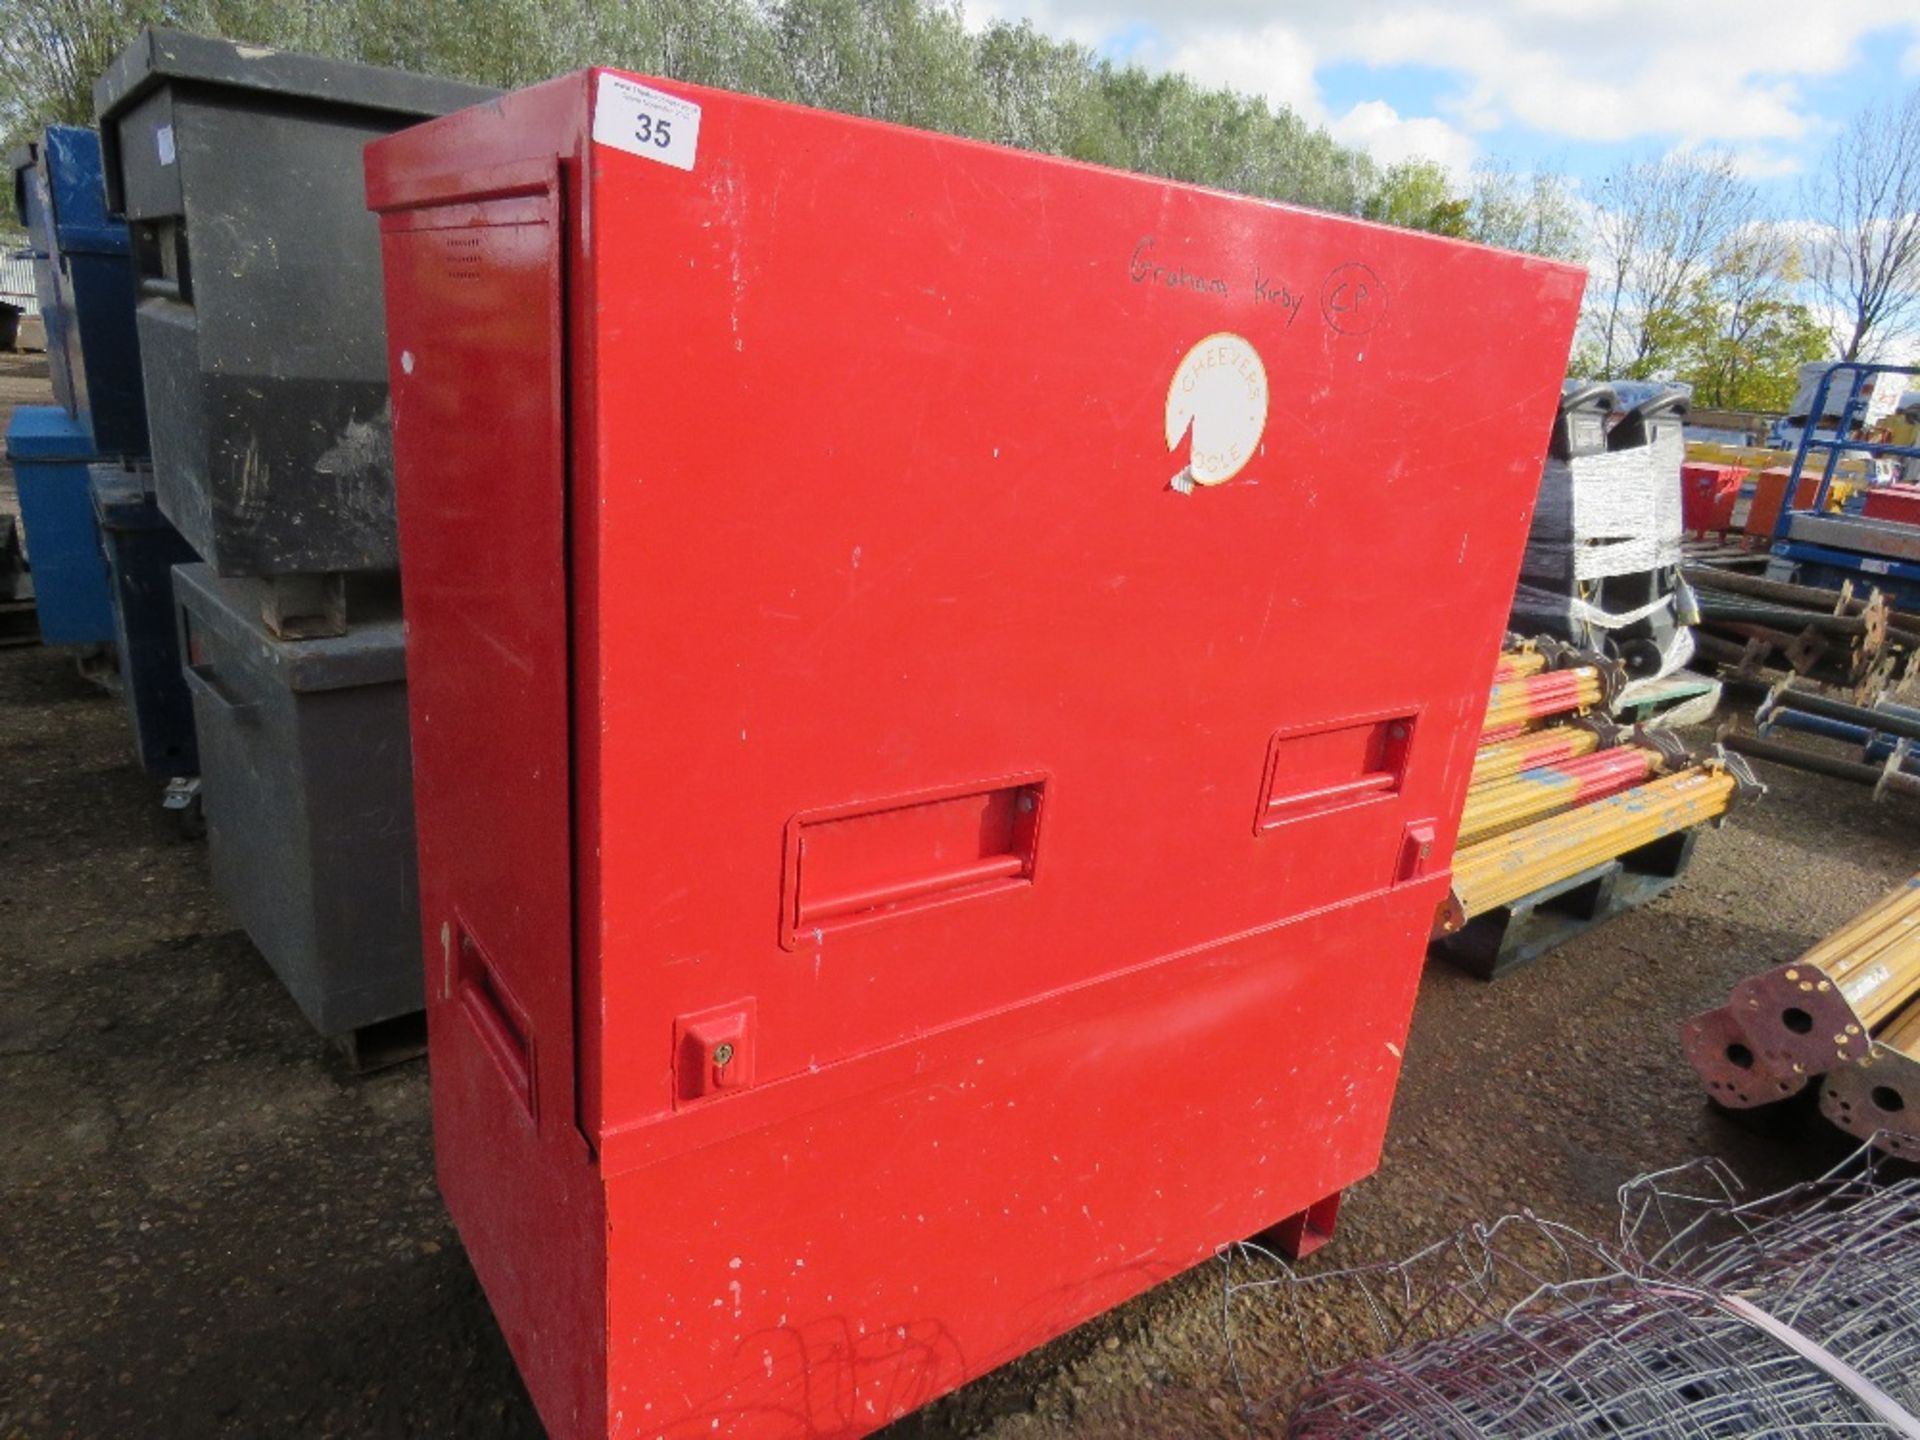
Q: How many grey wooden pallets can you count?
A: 1